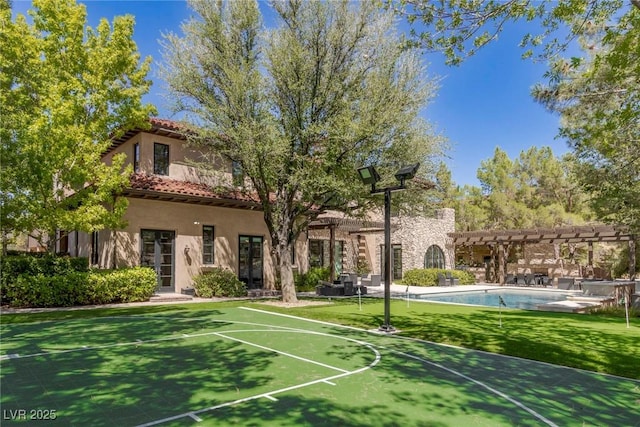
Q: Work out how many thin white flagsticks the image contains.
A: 4